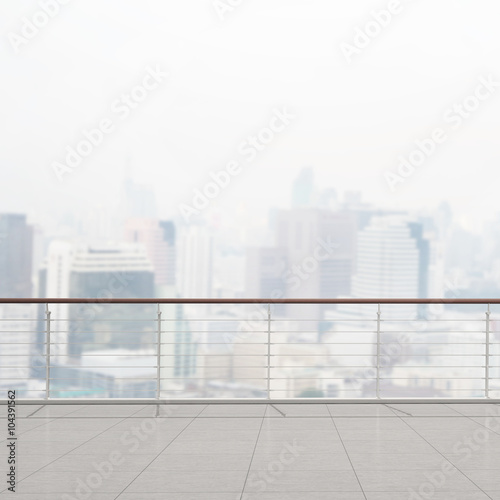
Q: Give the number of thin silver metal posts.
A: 5